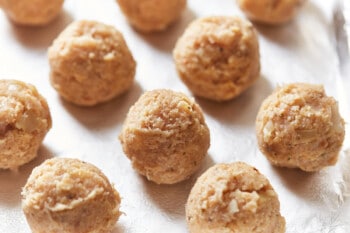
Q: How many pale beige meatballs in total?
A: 10